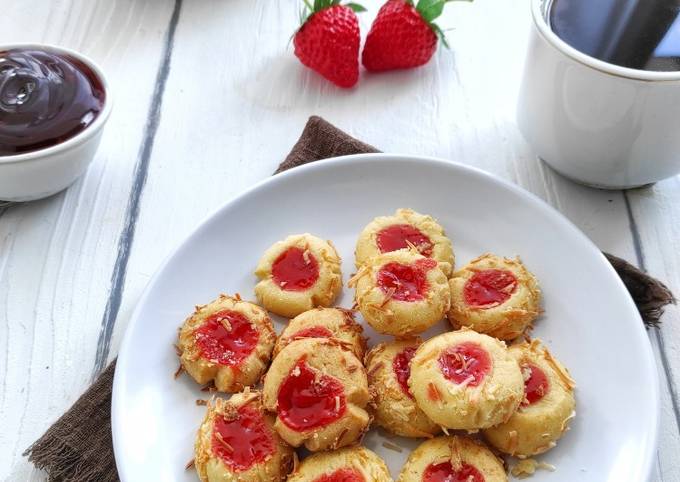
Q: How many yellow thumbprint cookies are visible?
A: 13